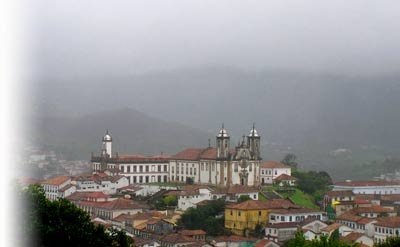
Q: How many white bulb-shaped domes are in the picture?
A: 3